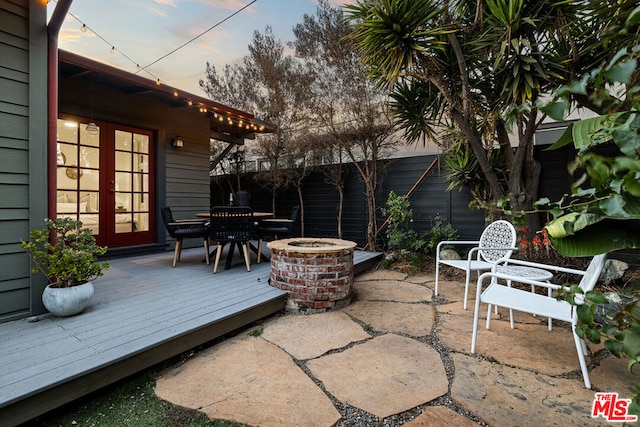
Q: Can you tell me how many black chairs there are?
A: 3